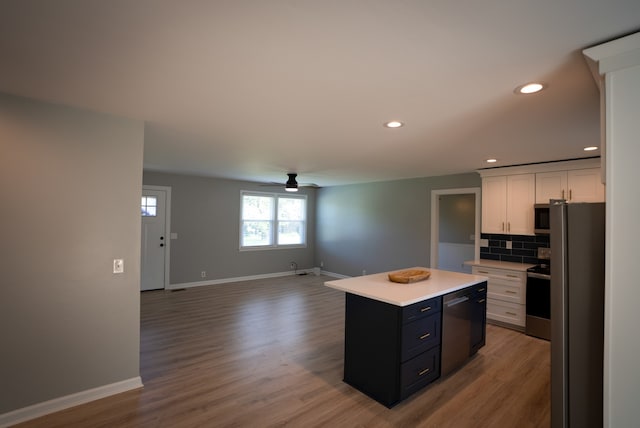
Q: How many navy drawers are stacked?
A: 3